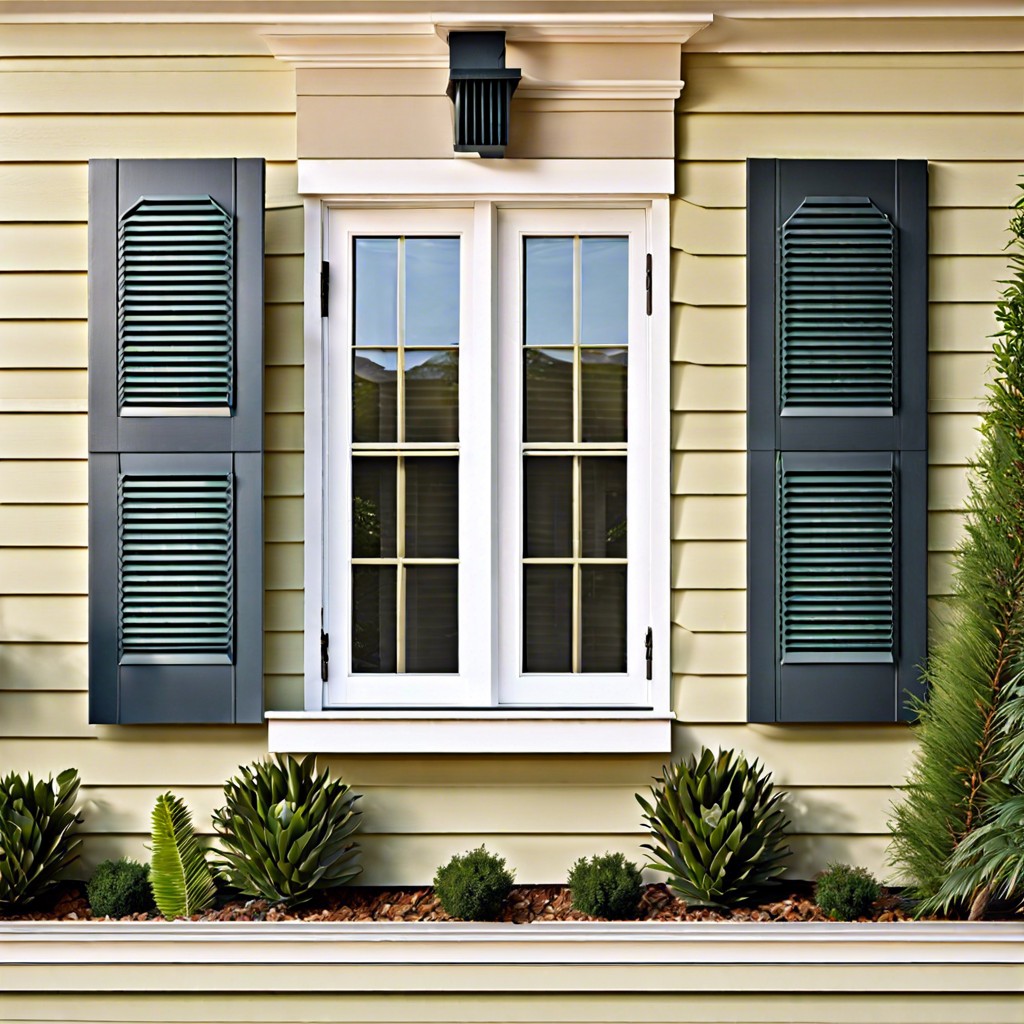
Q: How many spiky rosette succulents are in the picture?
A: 3